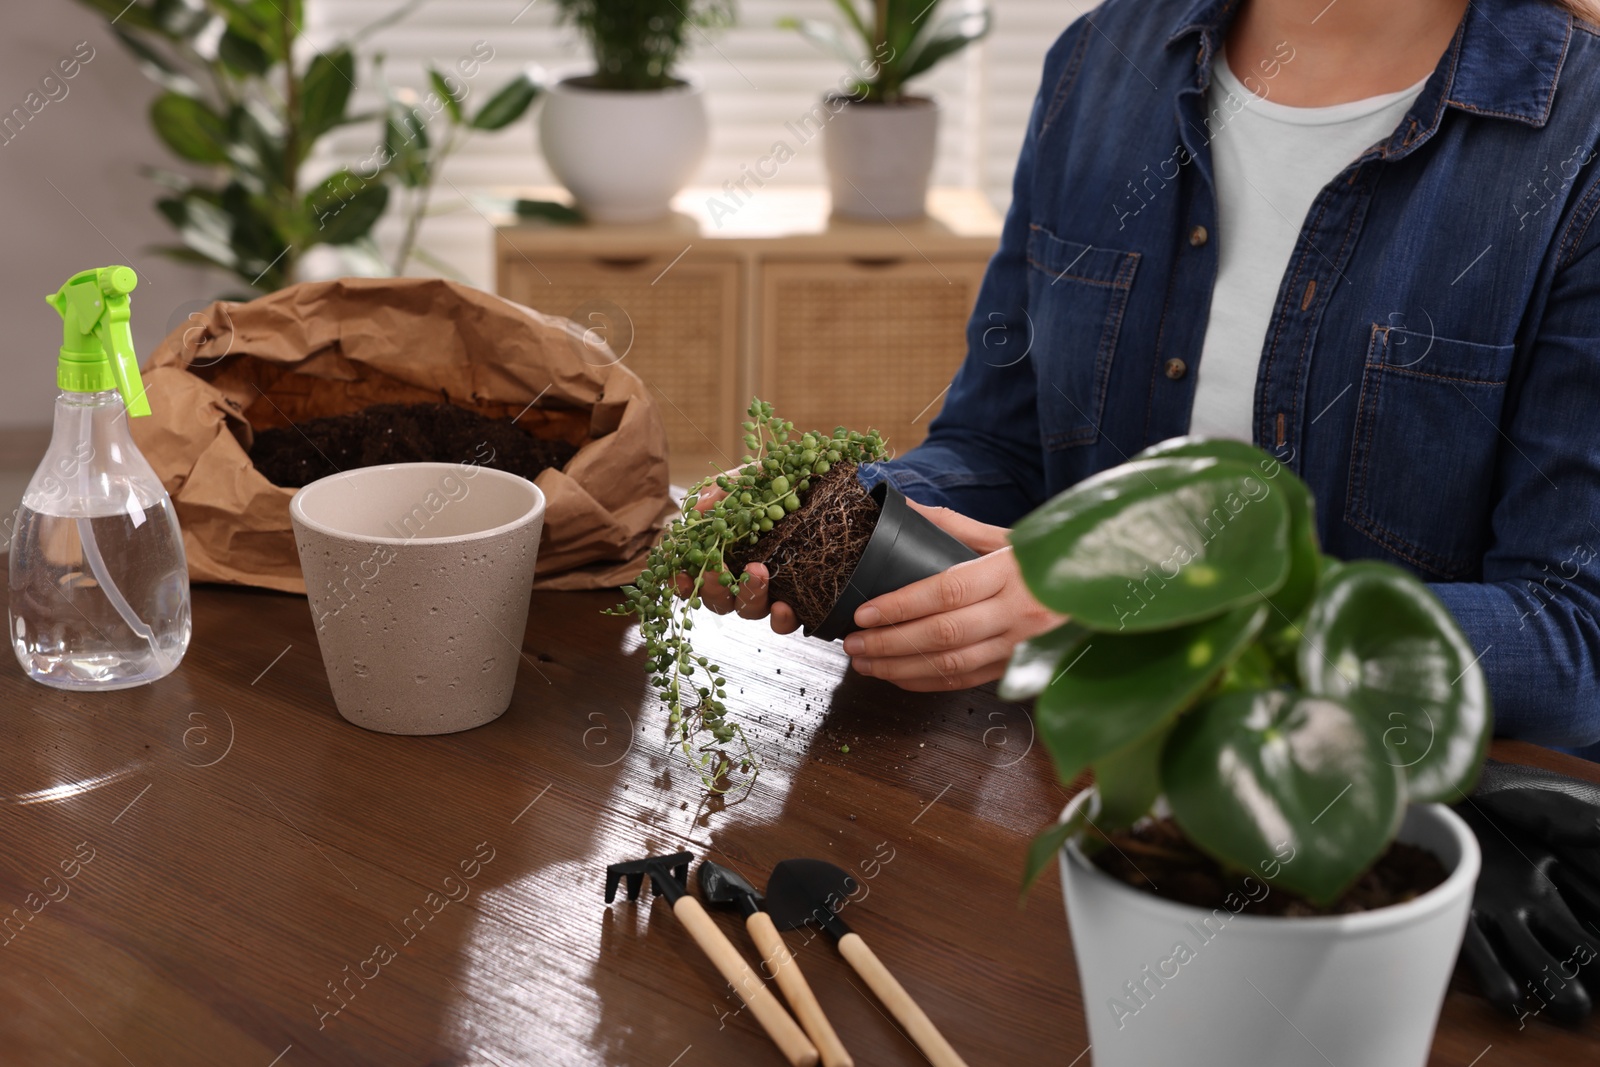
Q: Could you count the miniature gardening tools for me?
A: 3